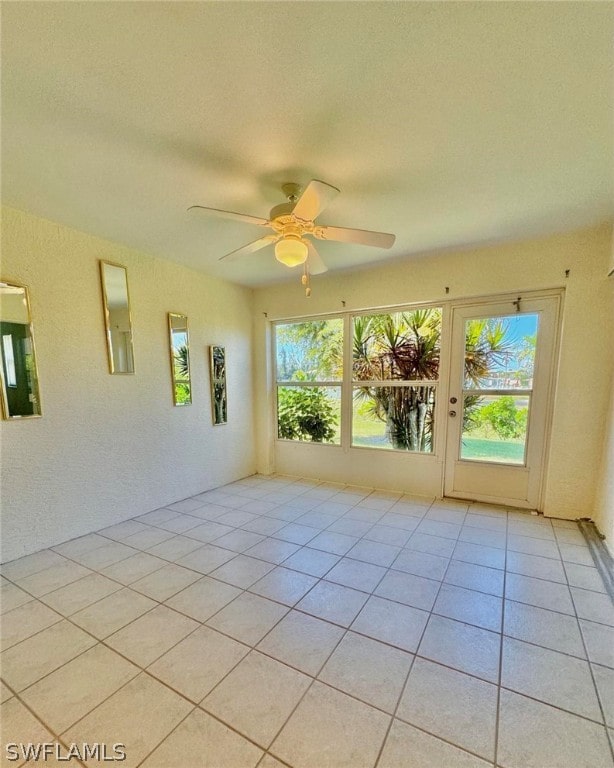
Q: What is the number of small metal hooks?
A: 4